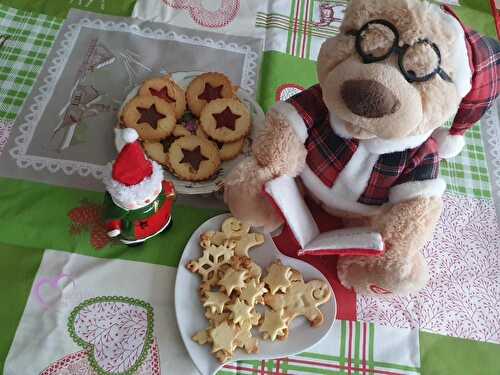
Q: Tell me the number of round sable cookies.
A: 7